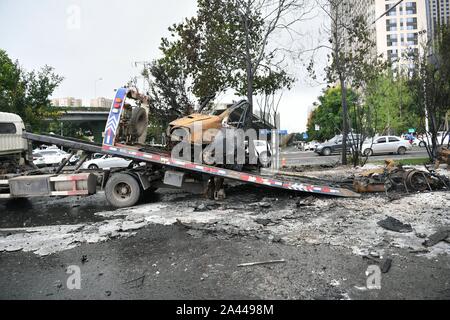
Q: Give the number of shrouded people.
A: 0